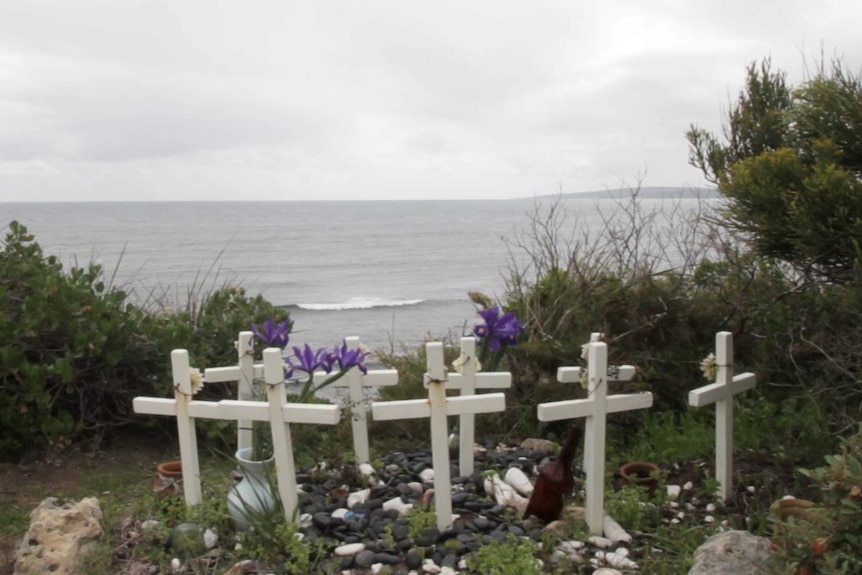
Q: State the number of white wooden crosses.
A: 9